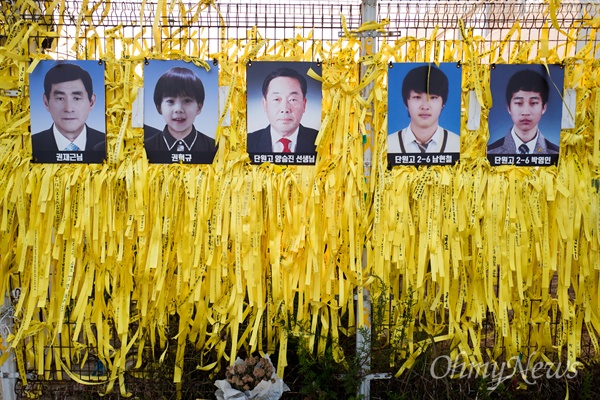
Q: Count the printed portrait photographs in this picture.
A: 5